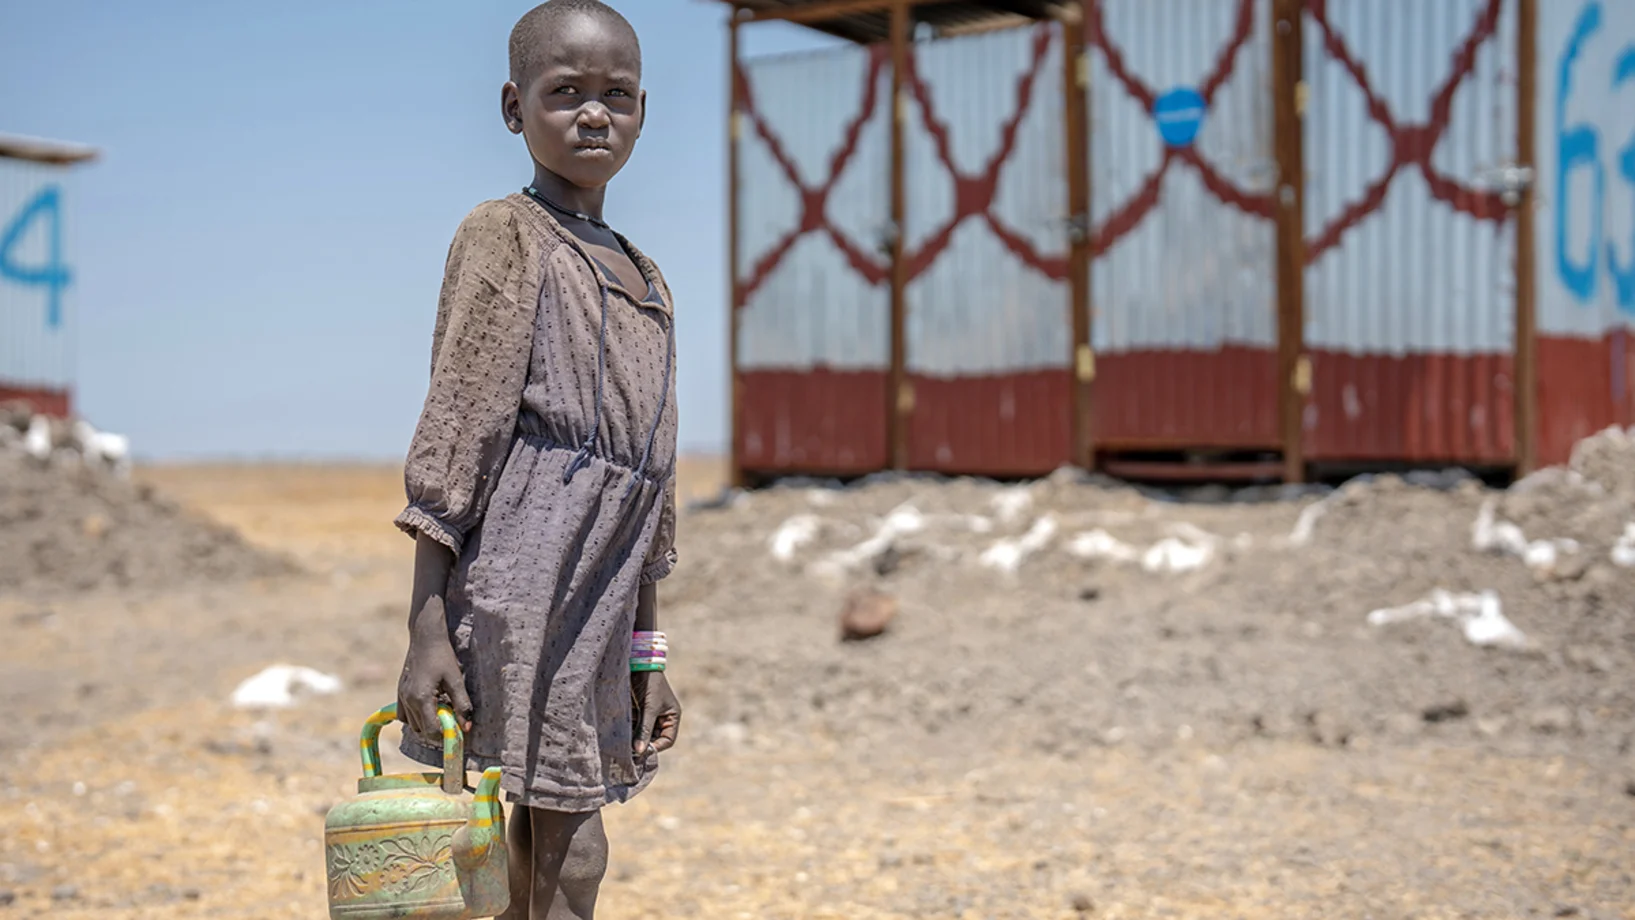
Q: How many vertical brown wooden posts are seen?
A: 5